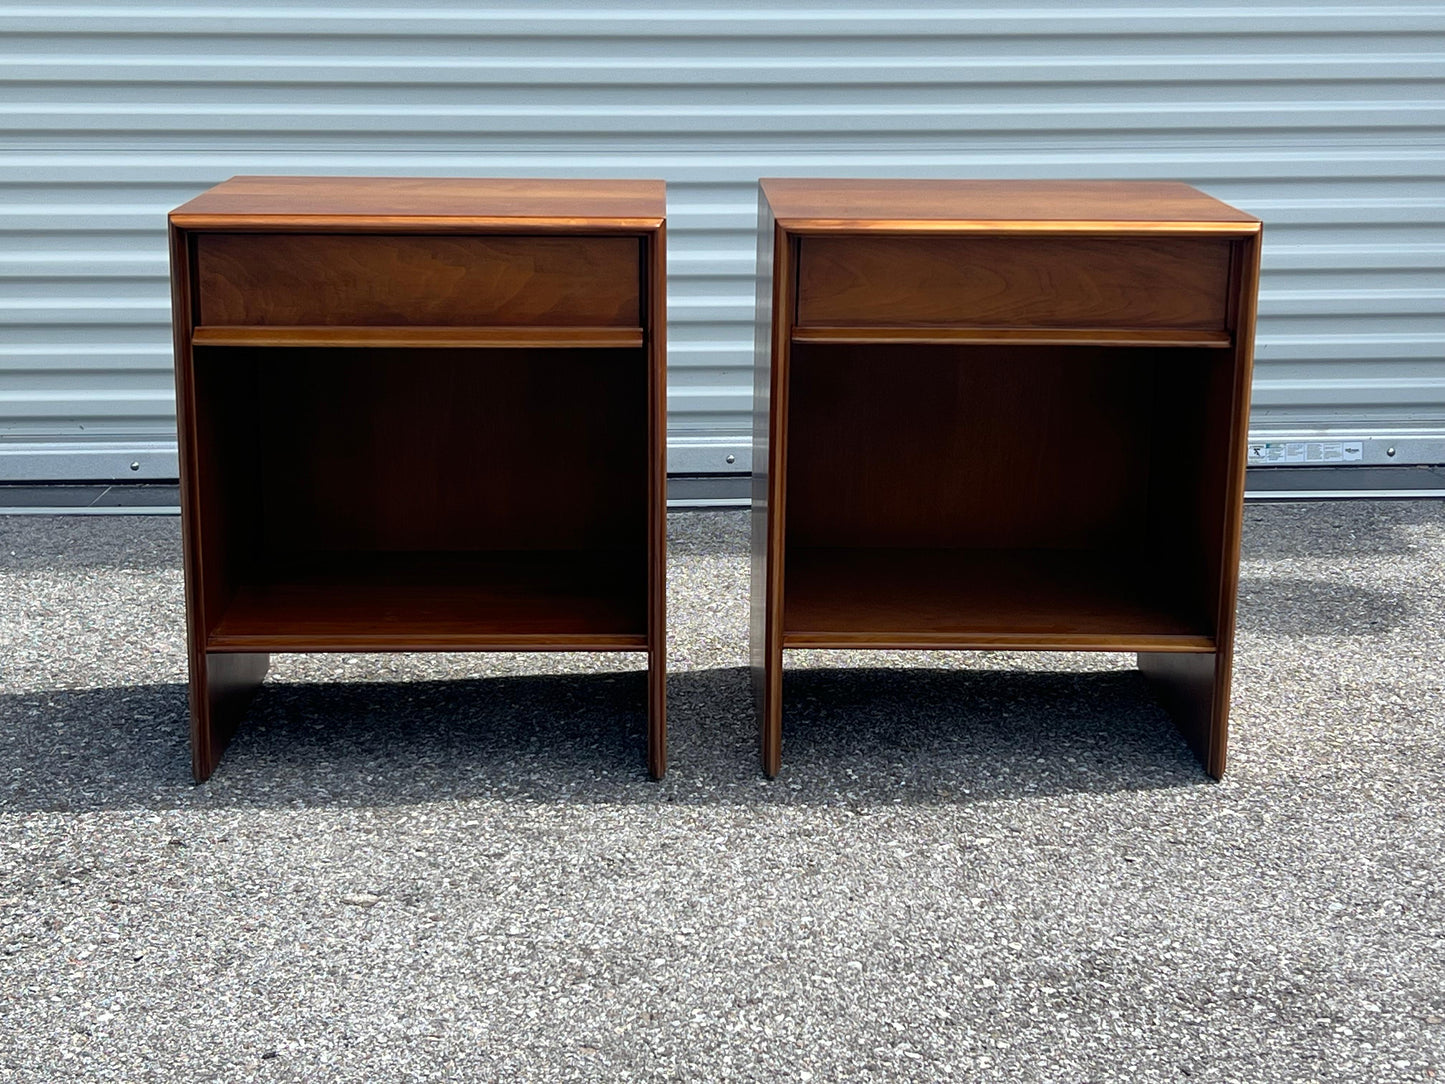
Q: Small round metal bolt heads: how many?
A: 3